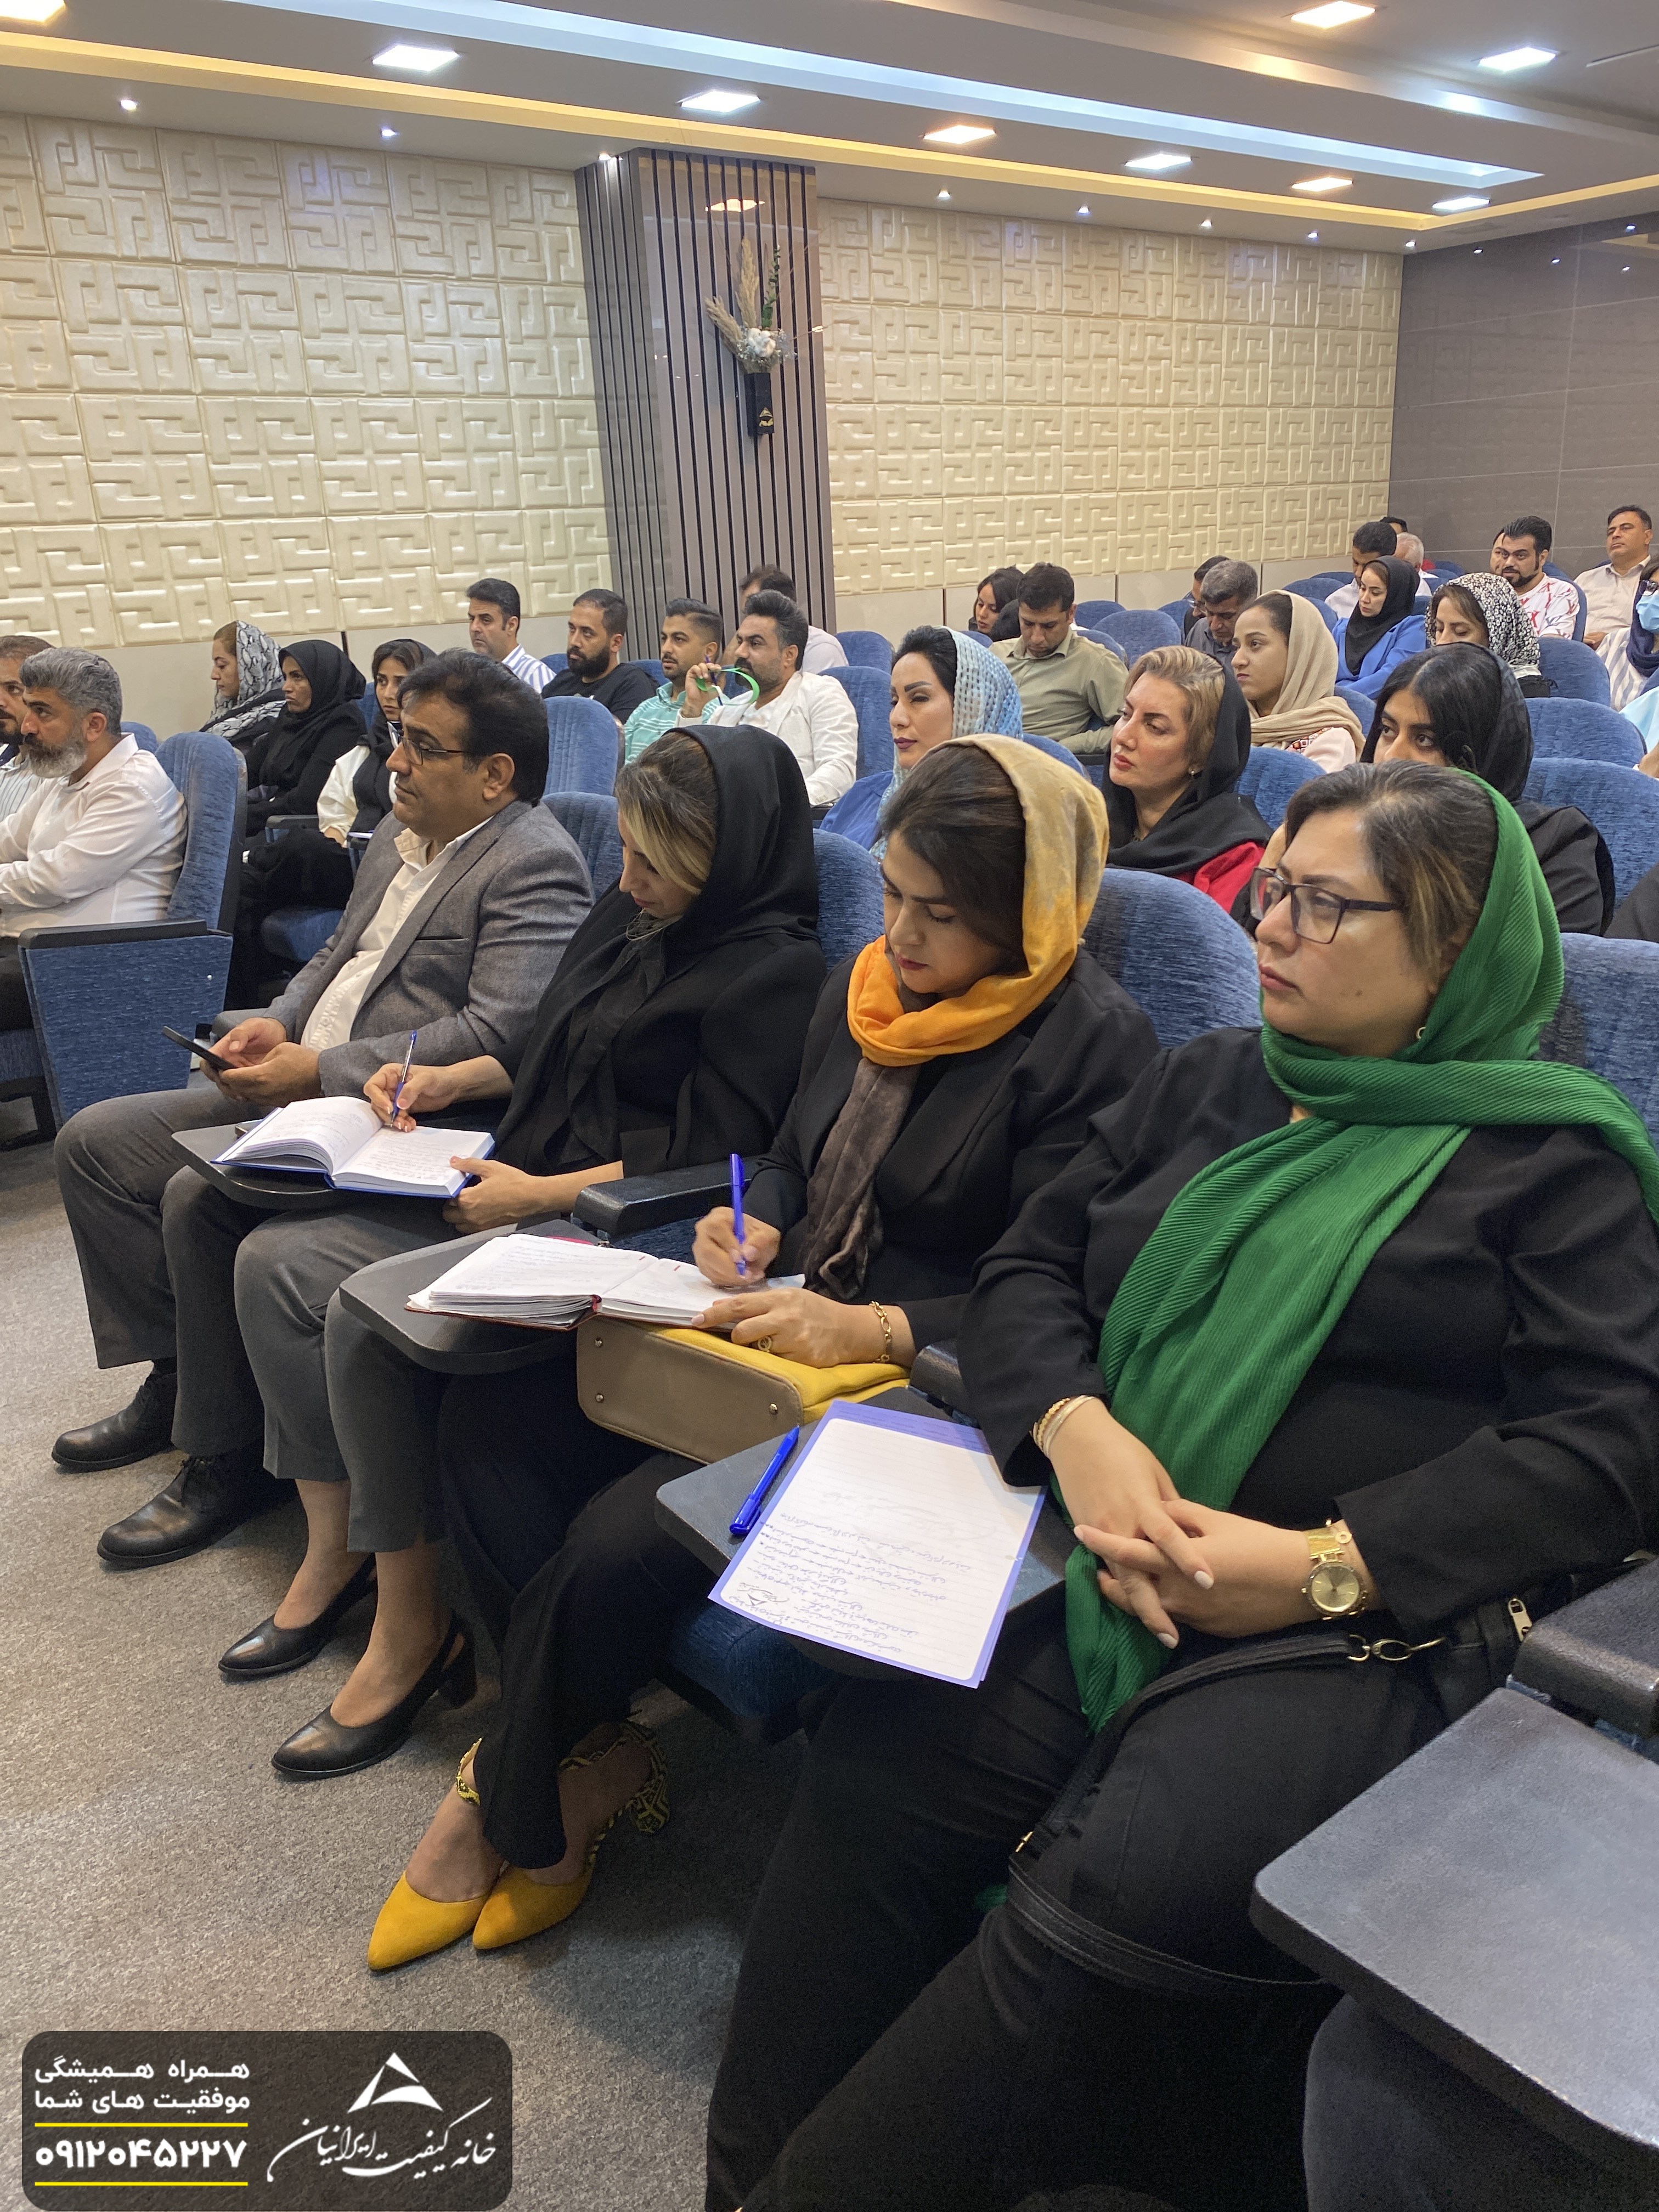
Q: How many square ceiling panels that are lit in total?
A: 9